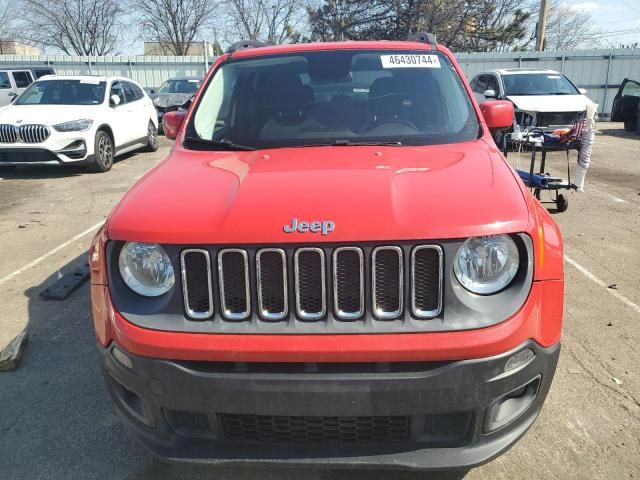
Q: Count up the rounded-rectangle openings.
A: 7